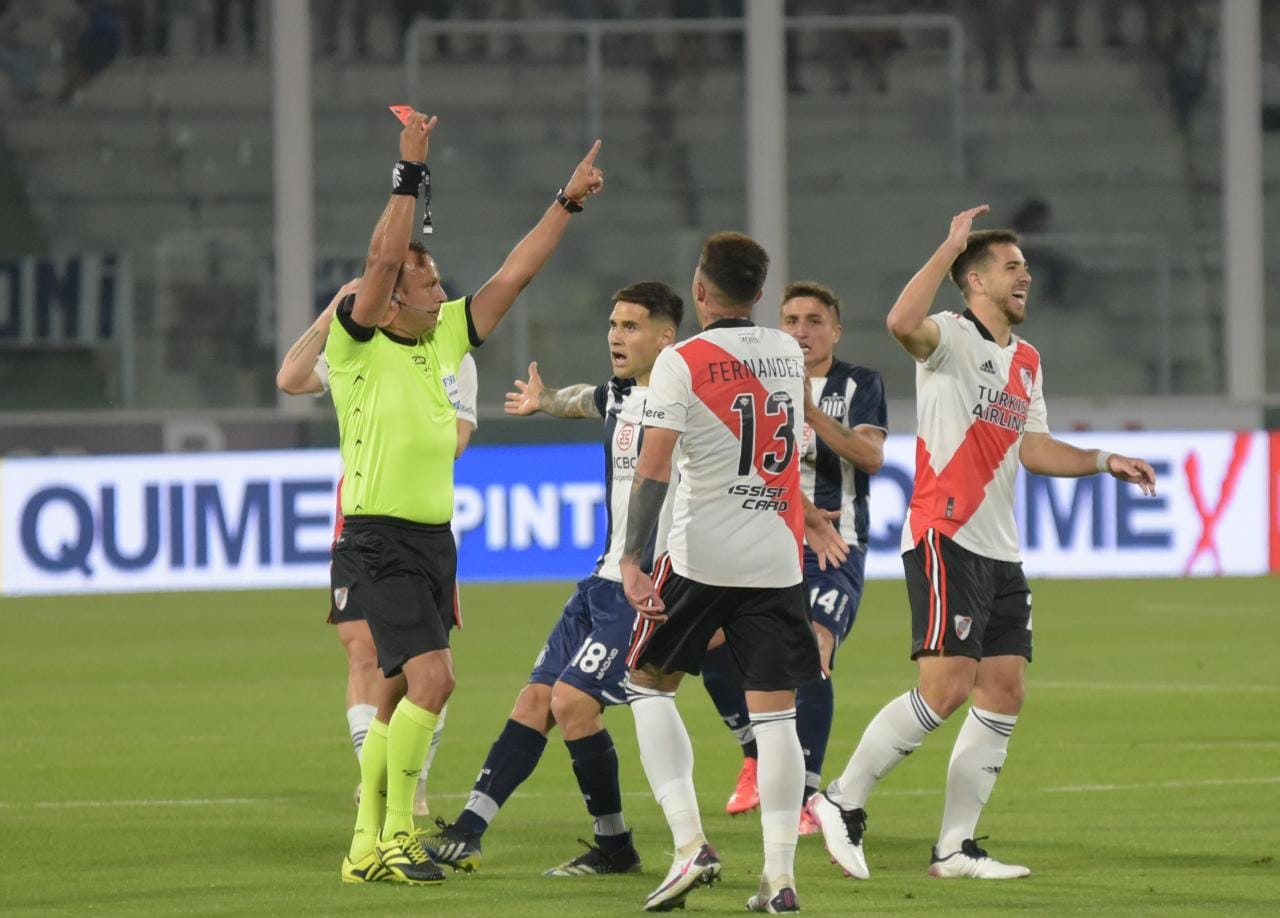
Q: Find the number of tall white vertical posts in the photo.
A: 3